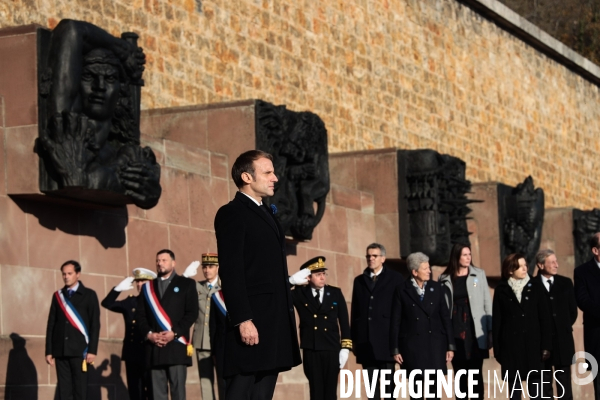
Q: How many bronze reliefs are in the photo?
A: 5